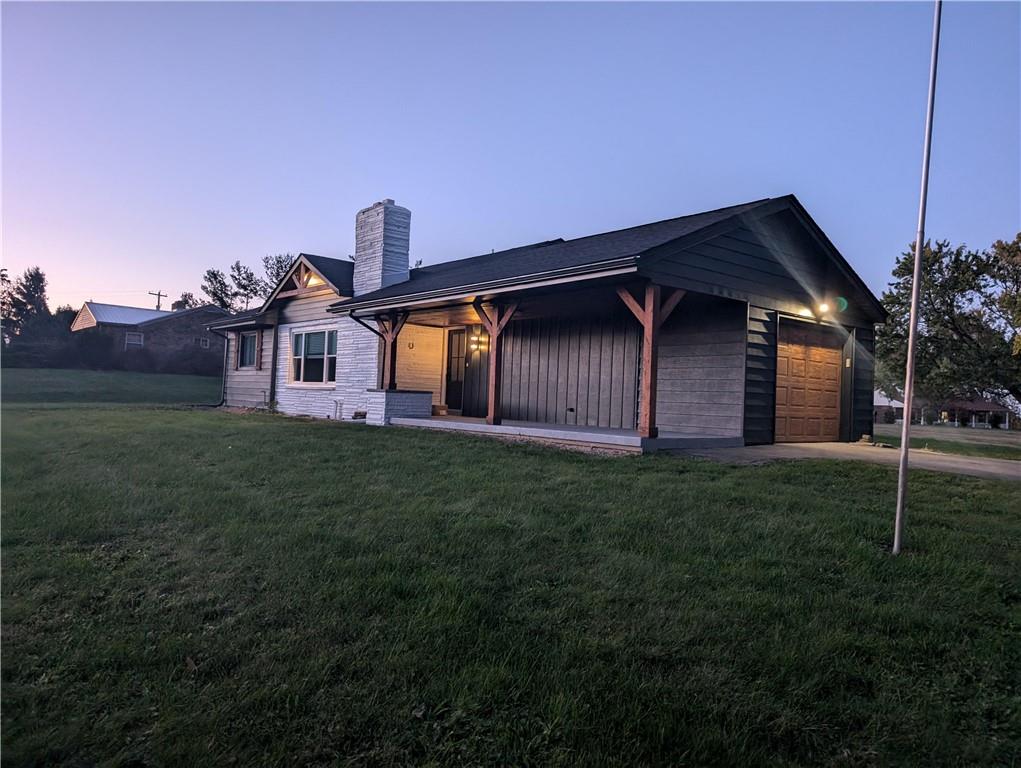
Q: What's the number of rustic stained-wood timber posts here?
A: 3